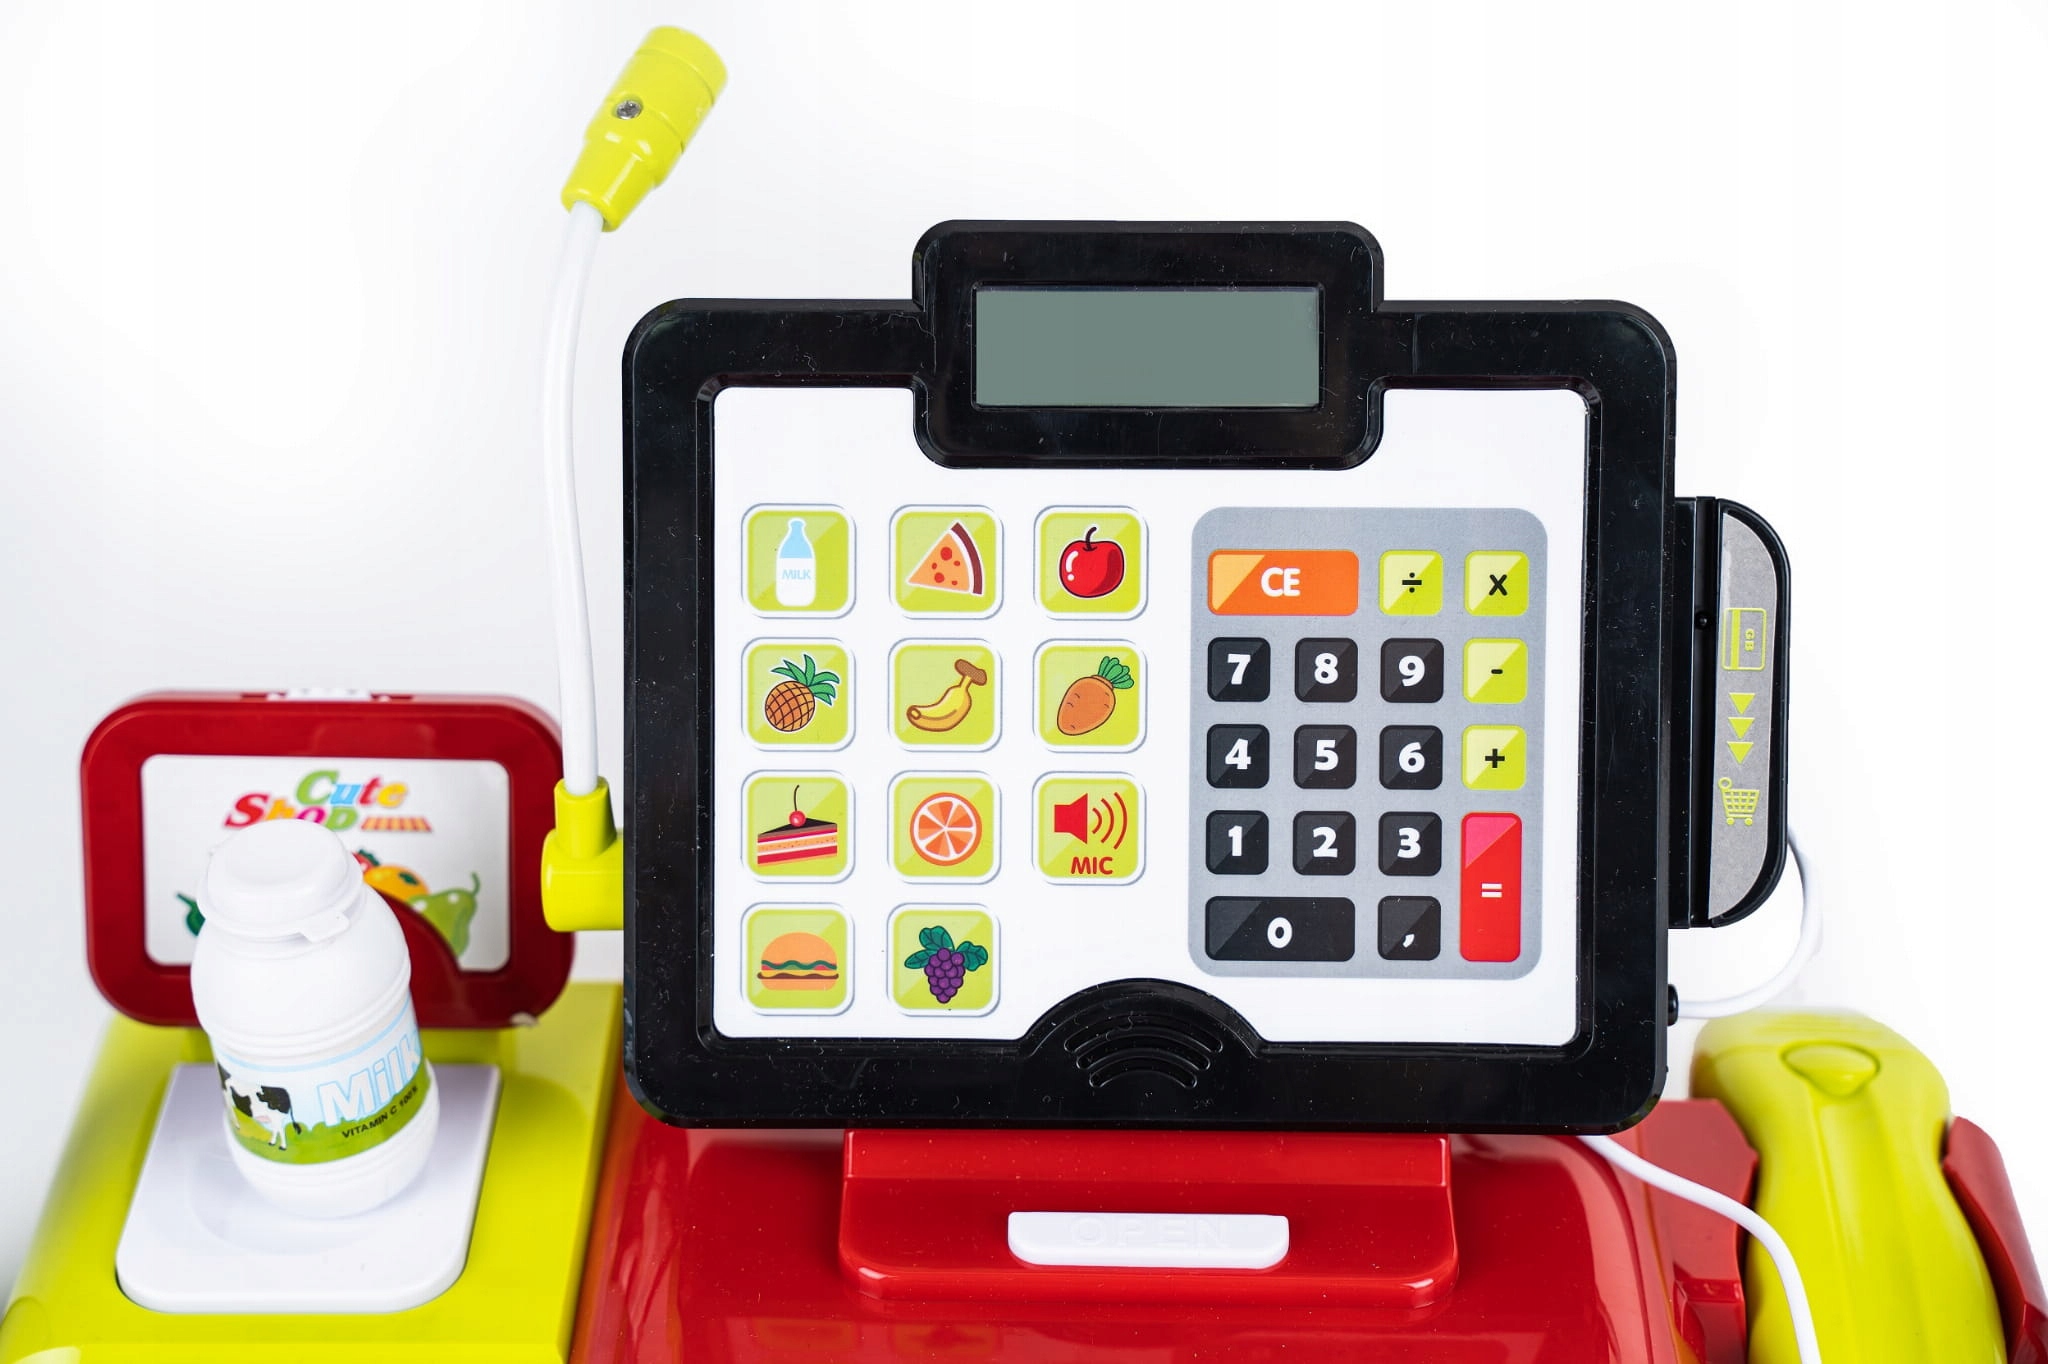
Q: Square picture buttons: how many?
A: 11